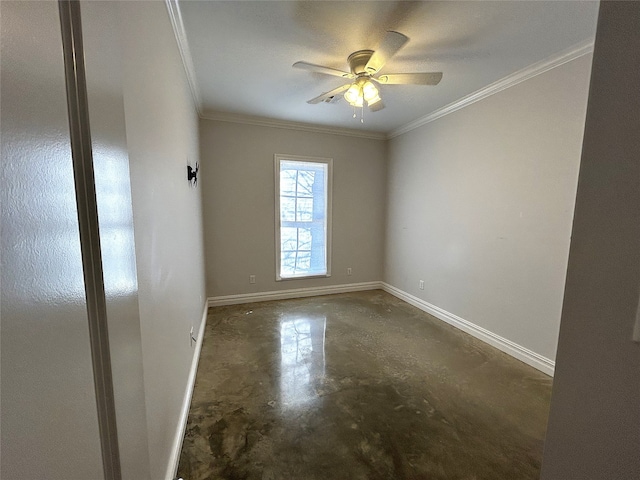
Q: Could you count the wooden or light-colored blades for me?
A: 5